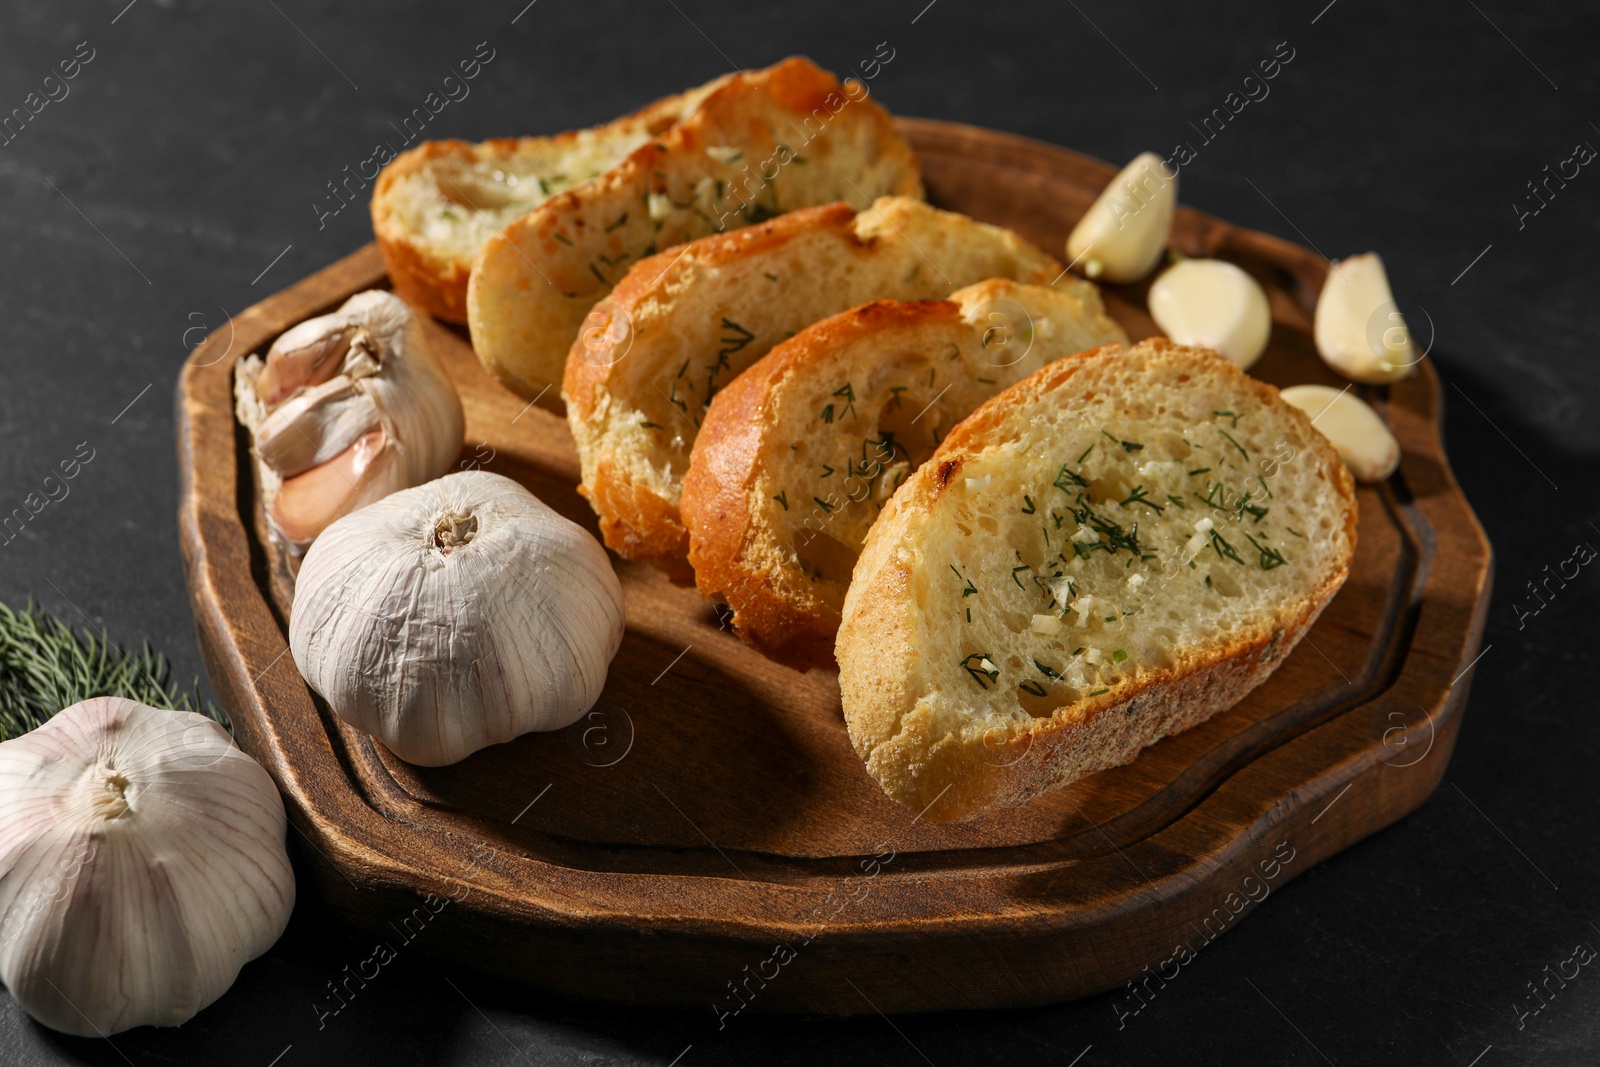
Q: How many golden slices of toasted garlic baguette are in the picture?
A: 5